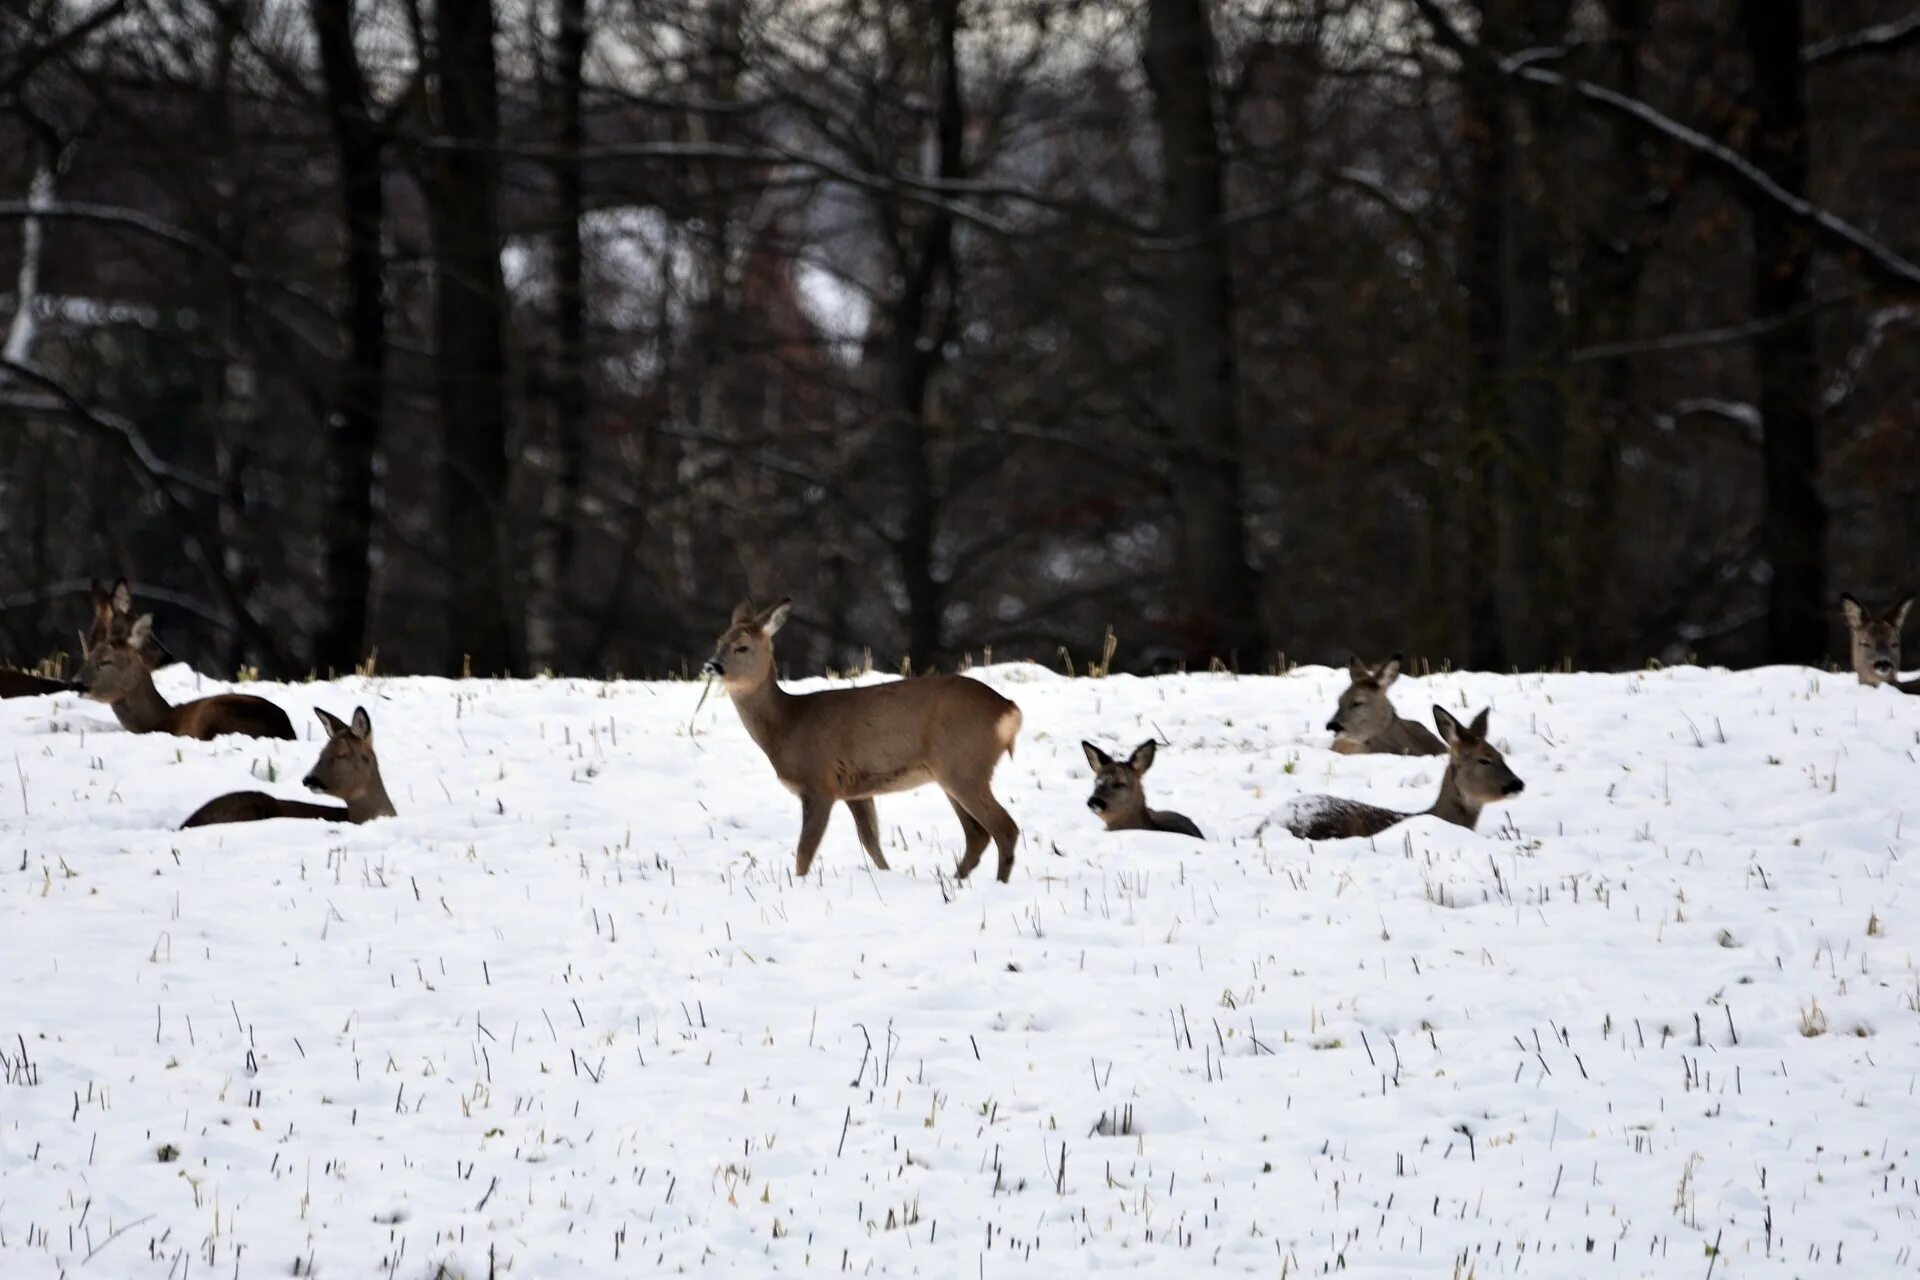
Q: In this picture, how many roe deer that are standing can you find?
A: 1